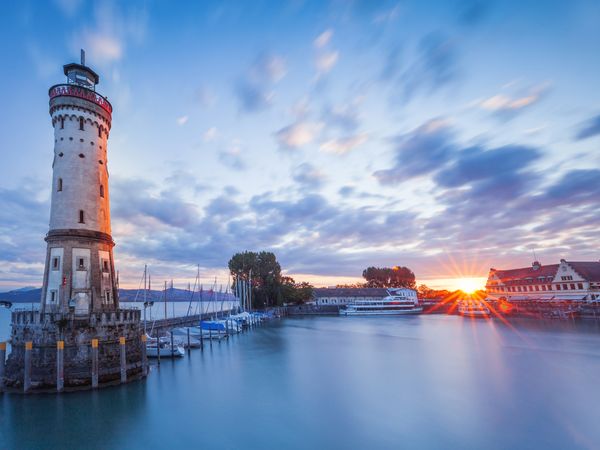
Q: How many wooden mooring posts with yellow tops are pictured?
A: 6